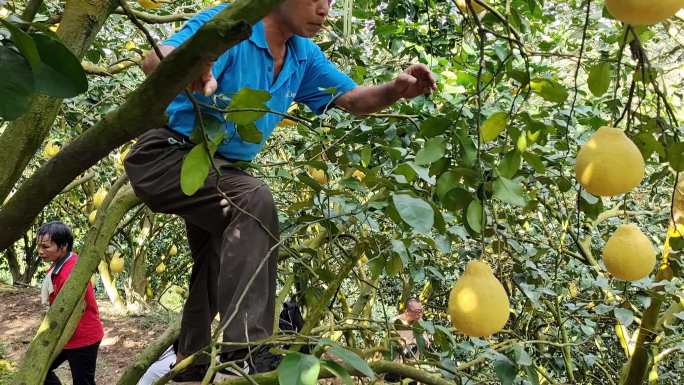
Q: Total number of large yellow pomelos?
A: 4